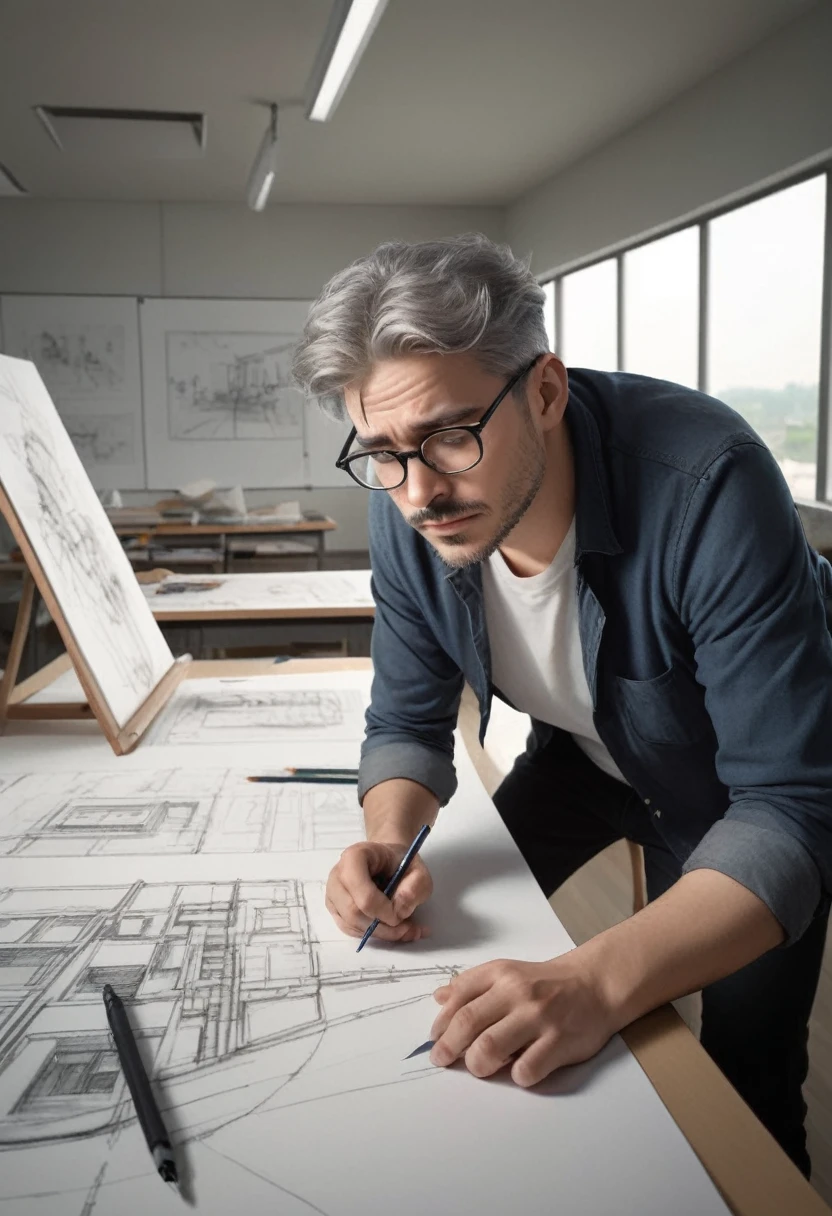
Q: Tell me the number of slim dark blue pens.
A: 1